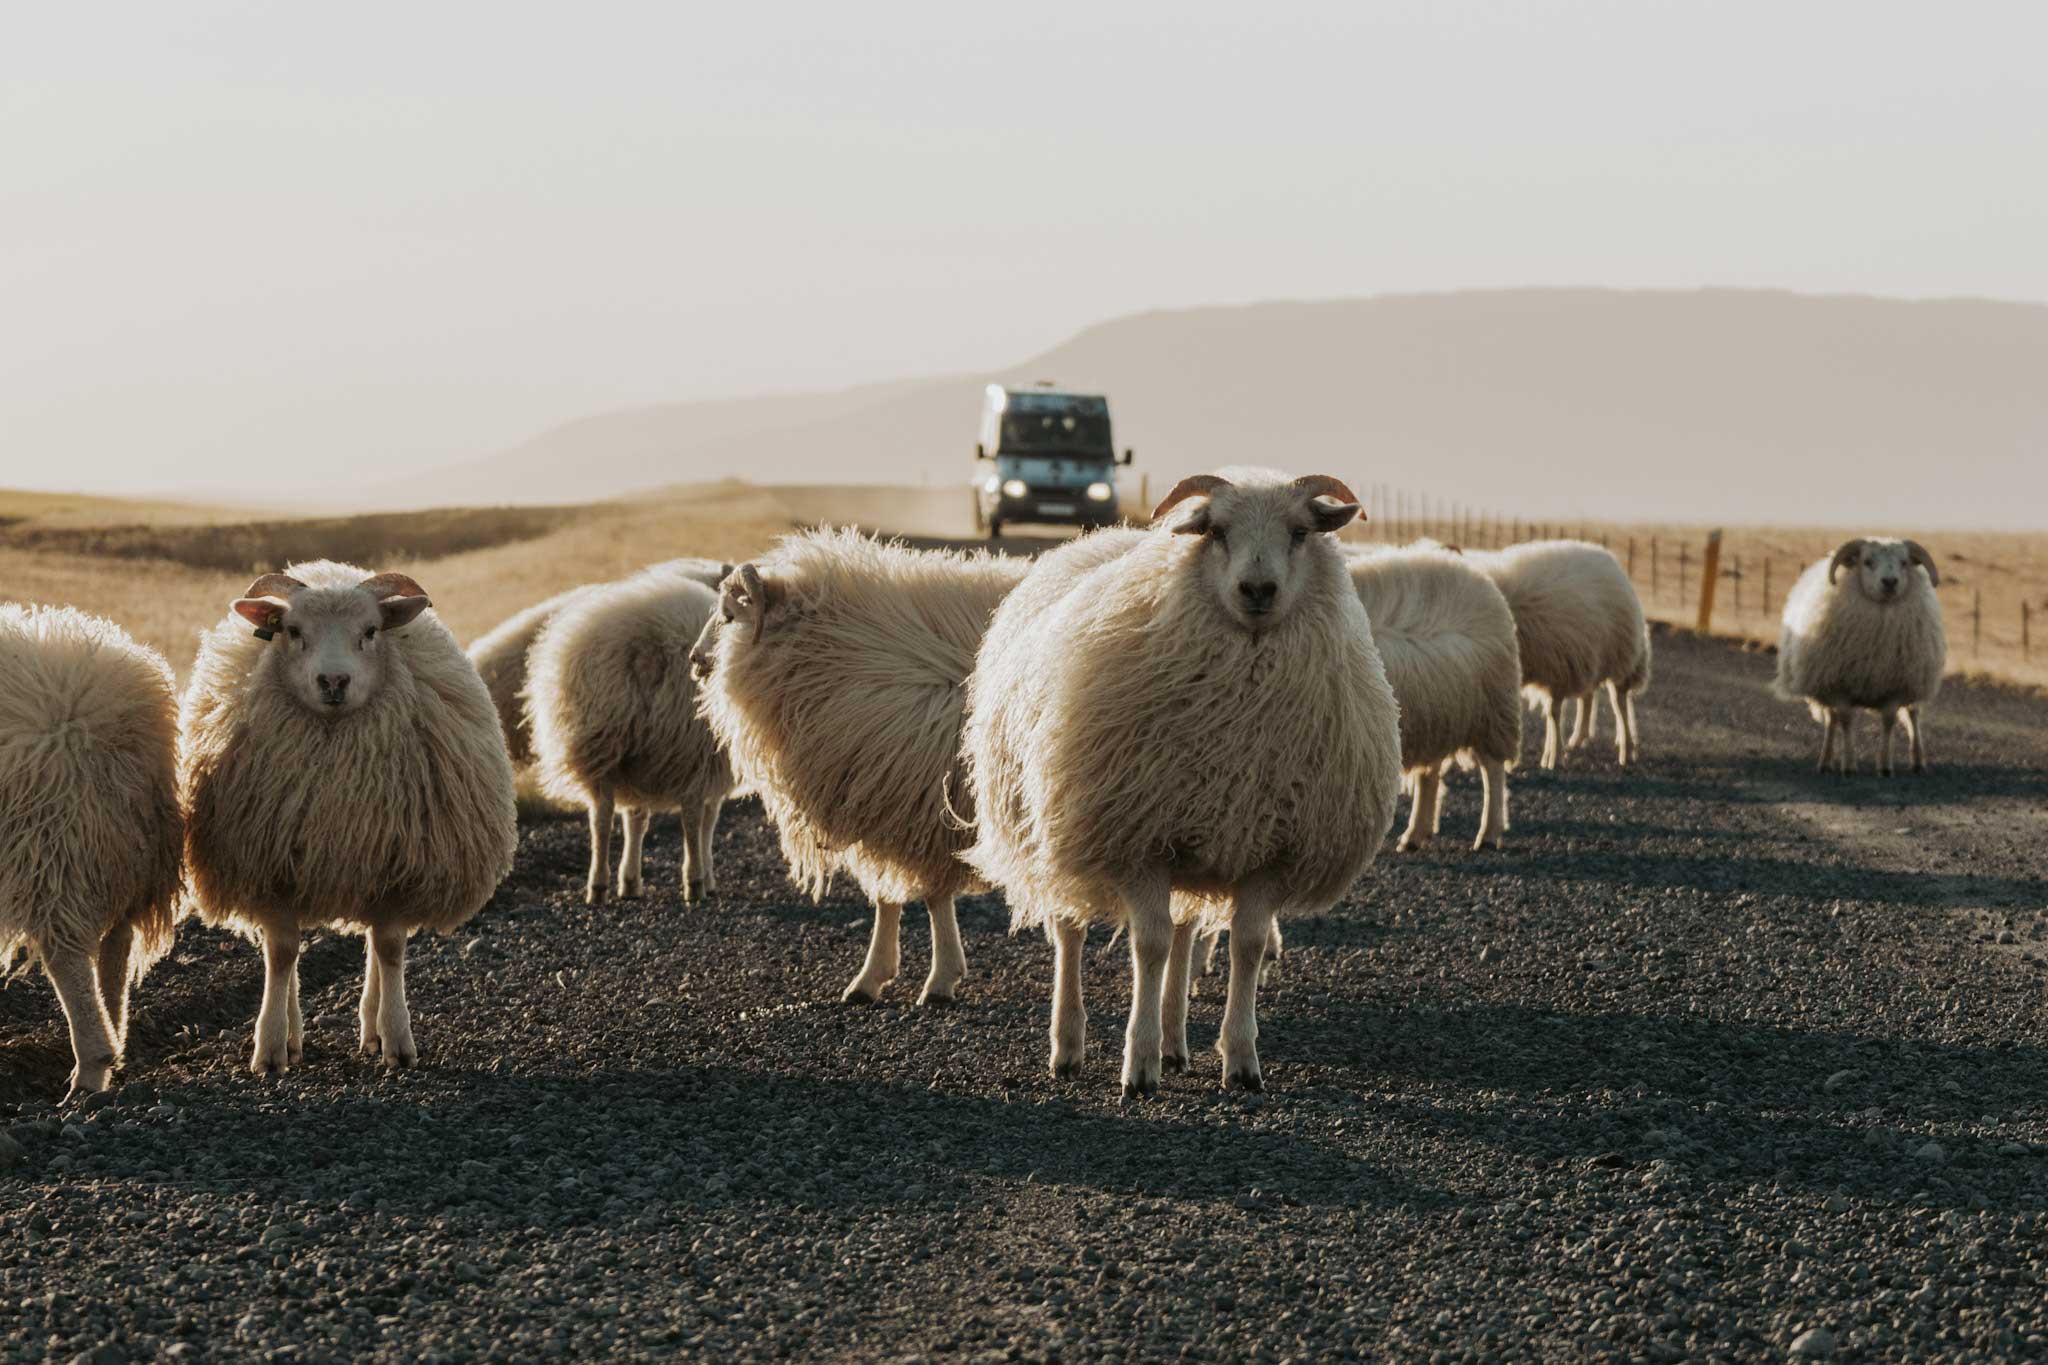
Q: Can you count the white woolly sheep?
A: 9